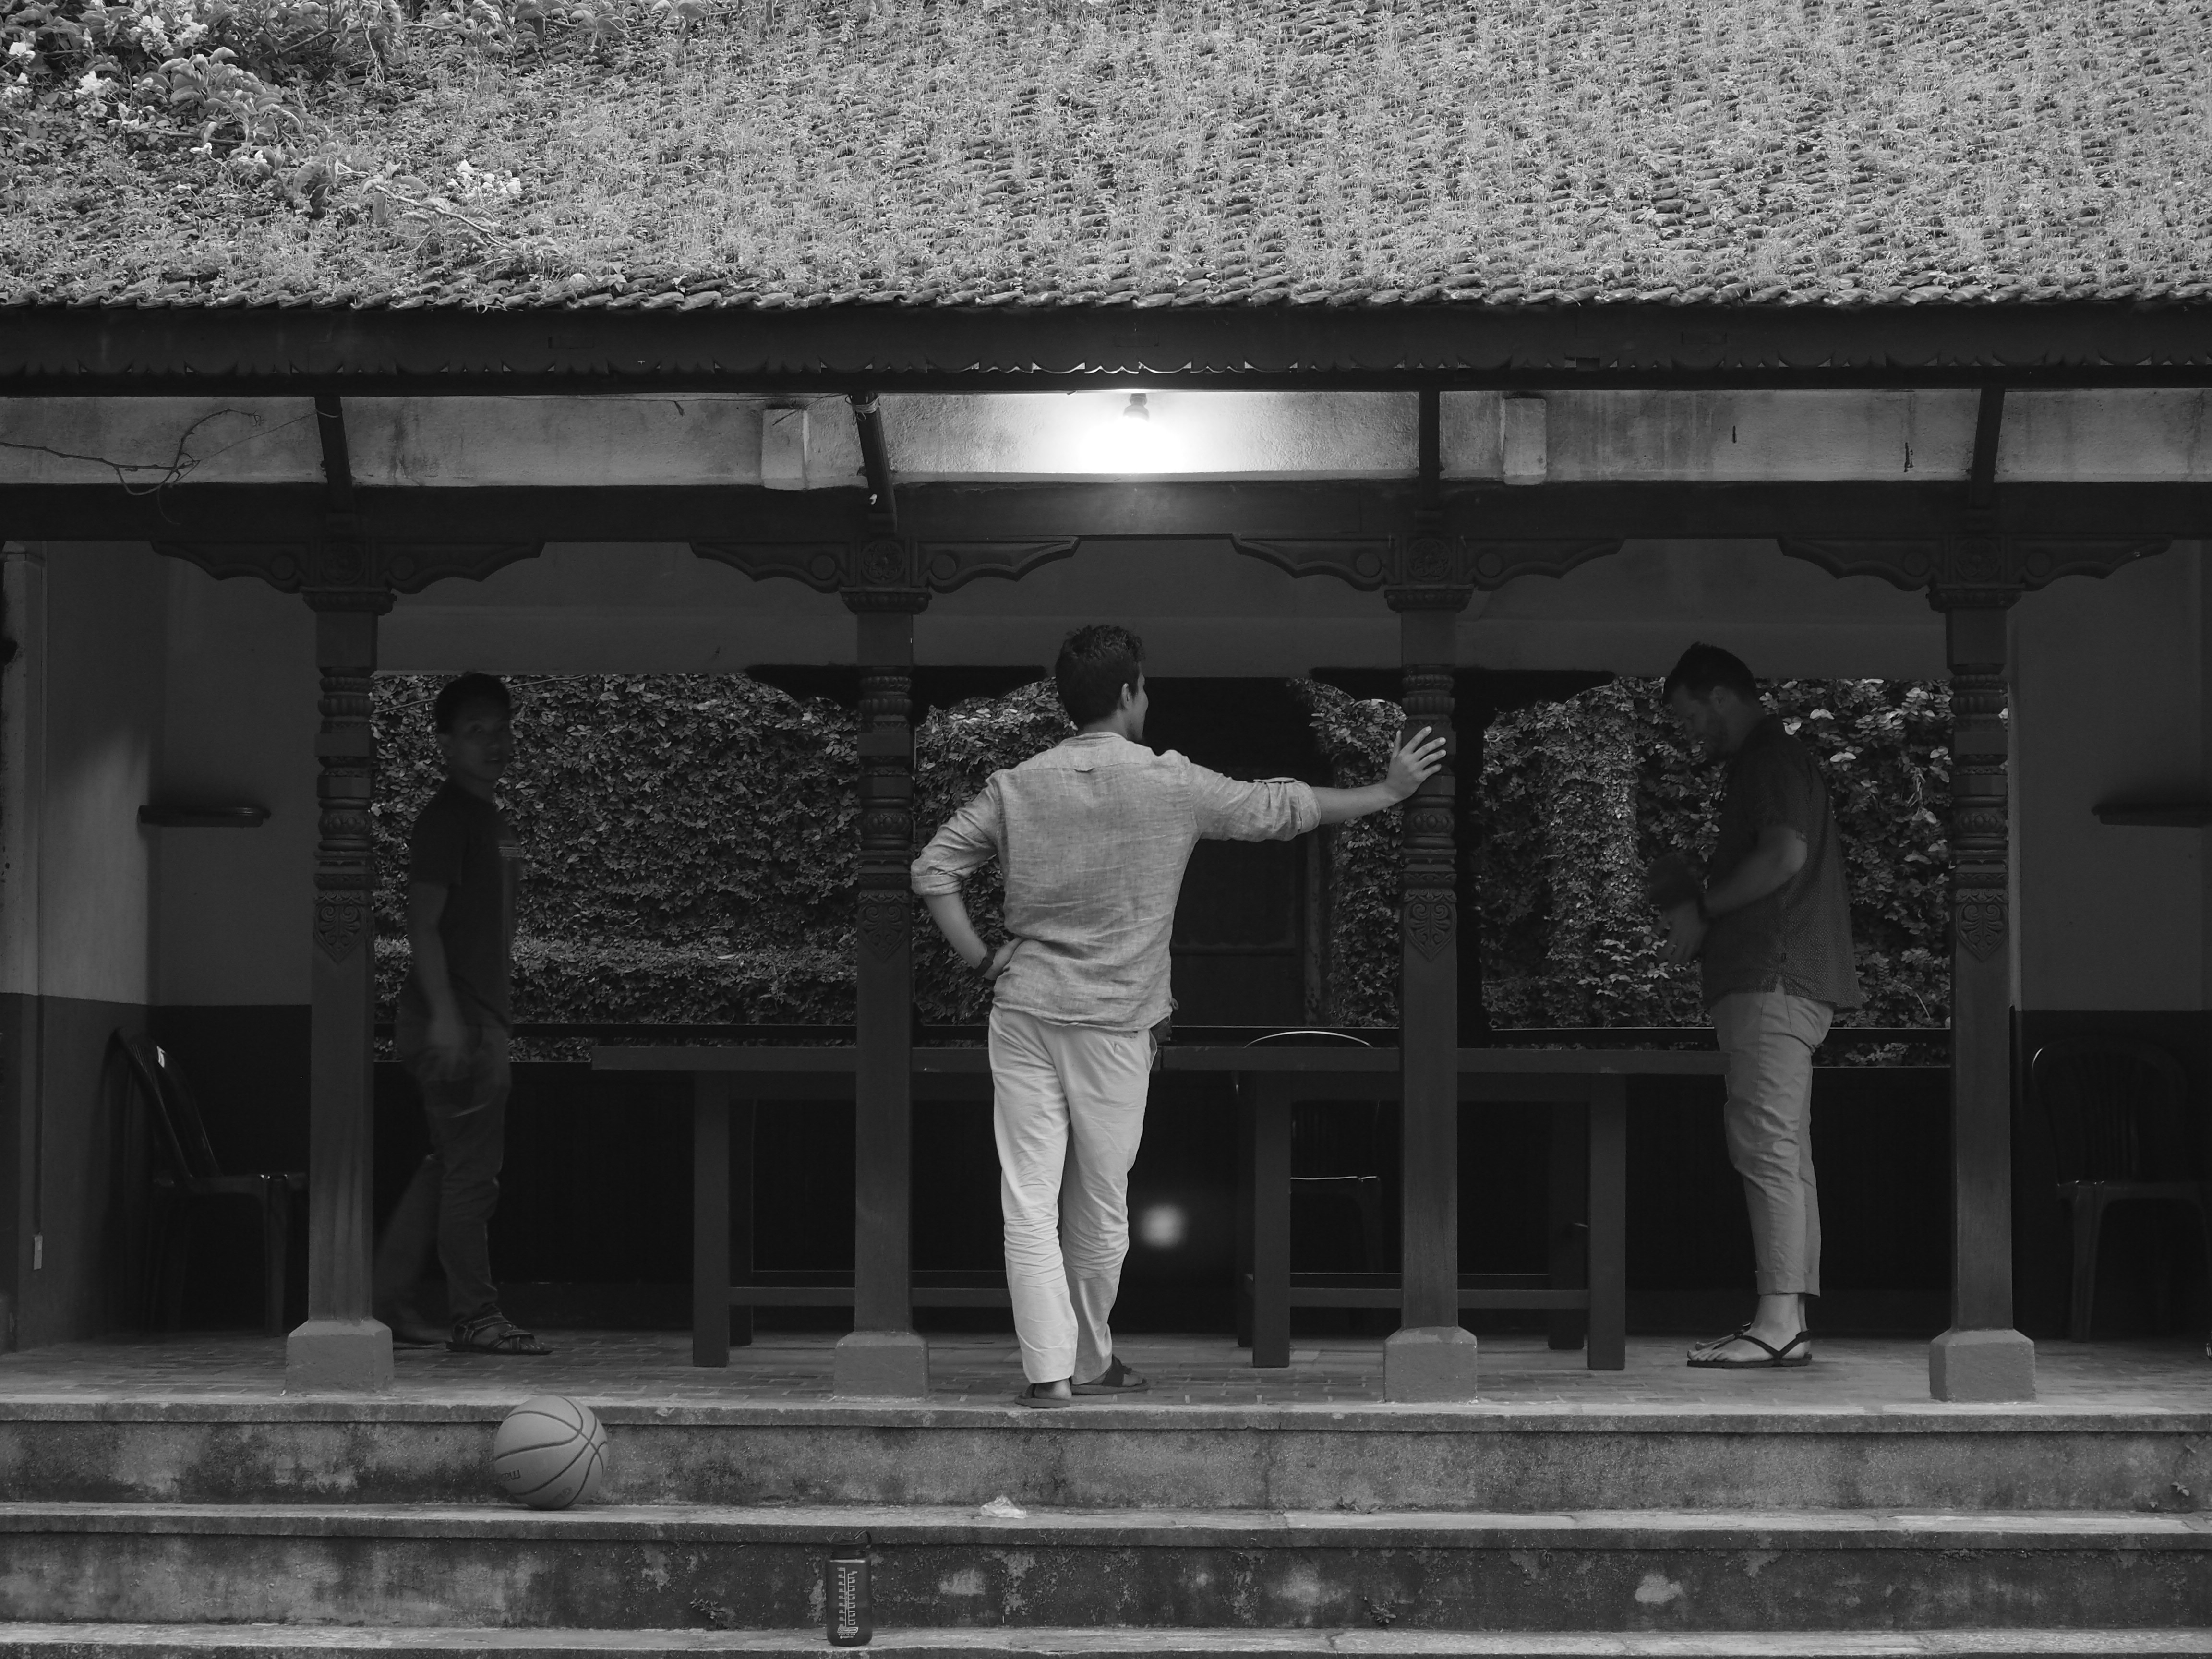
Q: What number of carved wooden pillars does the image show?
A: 4